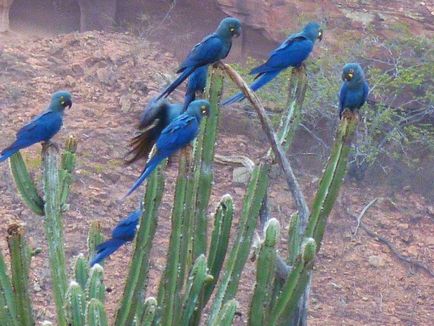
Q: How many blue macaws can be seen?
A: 8